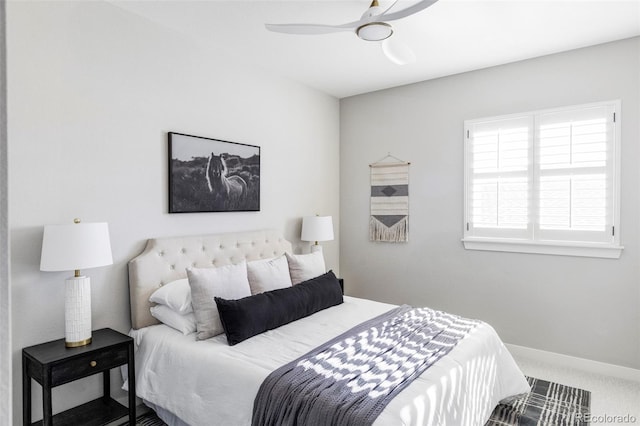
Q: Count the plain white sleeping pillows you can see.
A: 2